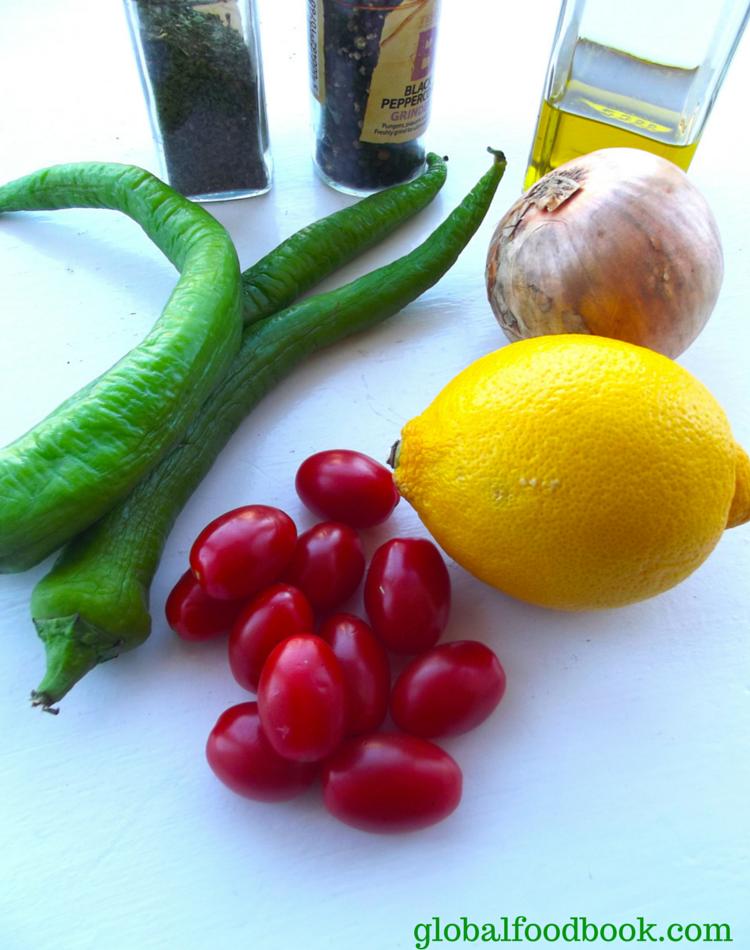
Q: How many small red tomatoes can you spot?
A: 11